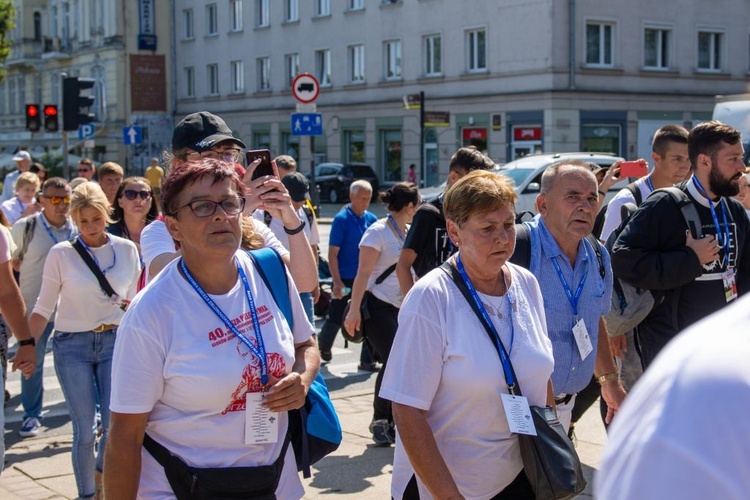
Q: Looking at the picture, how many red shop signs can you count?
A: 2